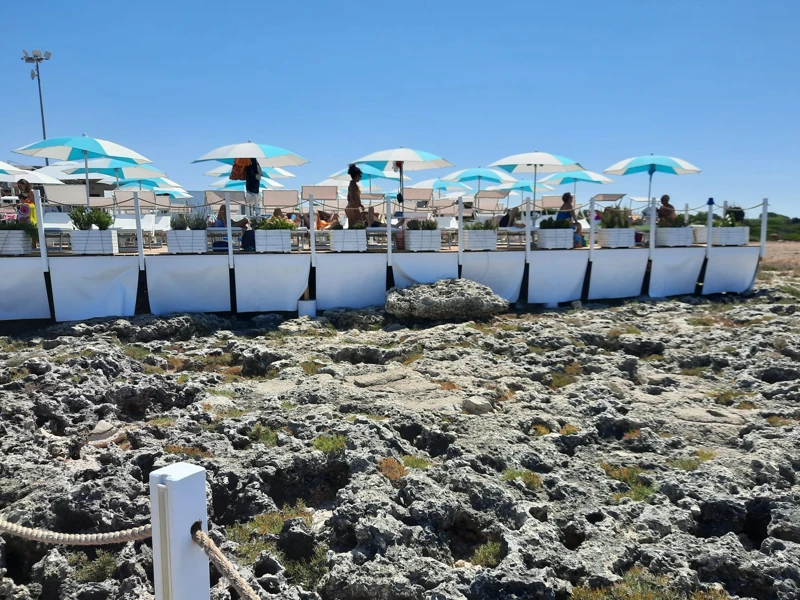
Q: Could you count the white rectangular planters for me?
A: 11